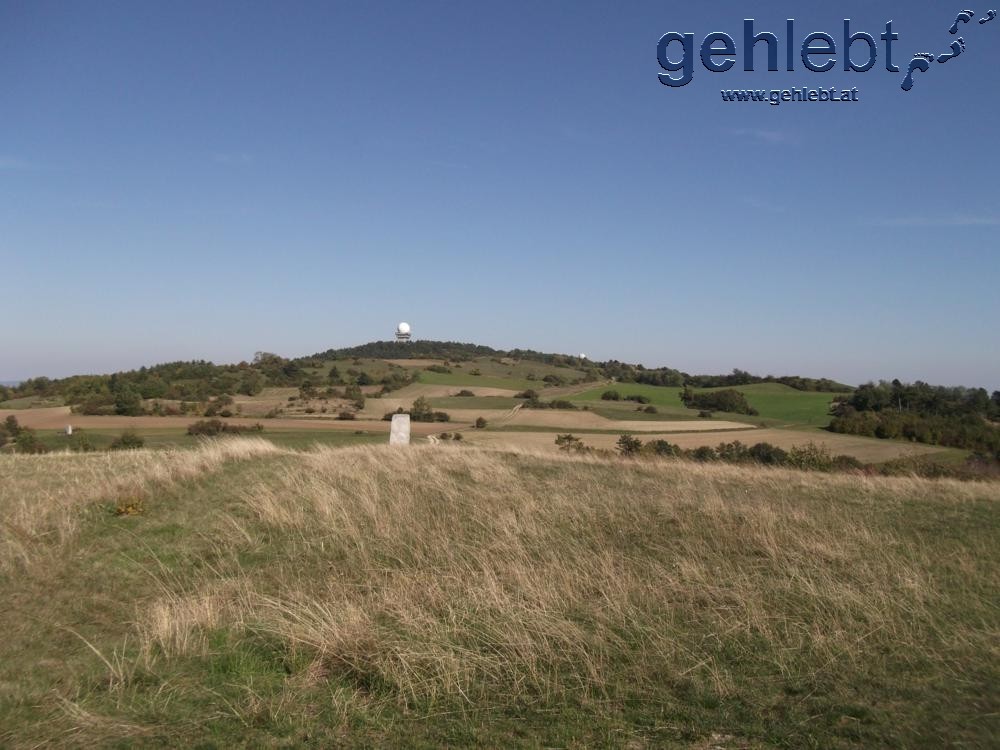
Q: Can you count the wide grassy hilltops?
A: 1